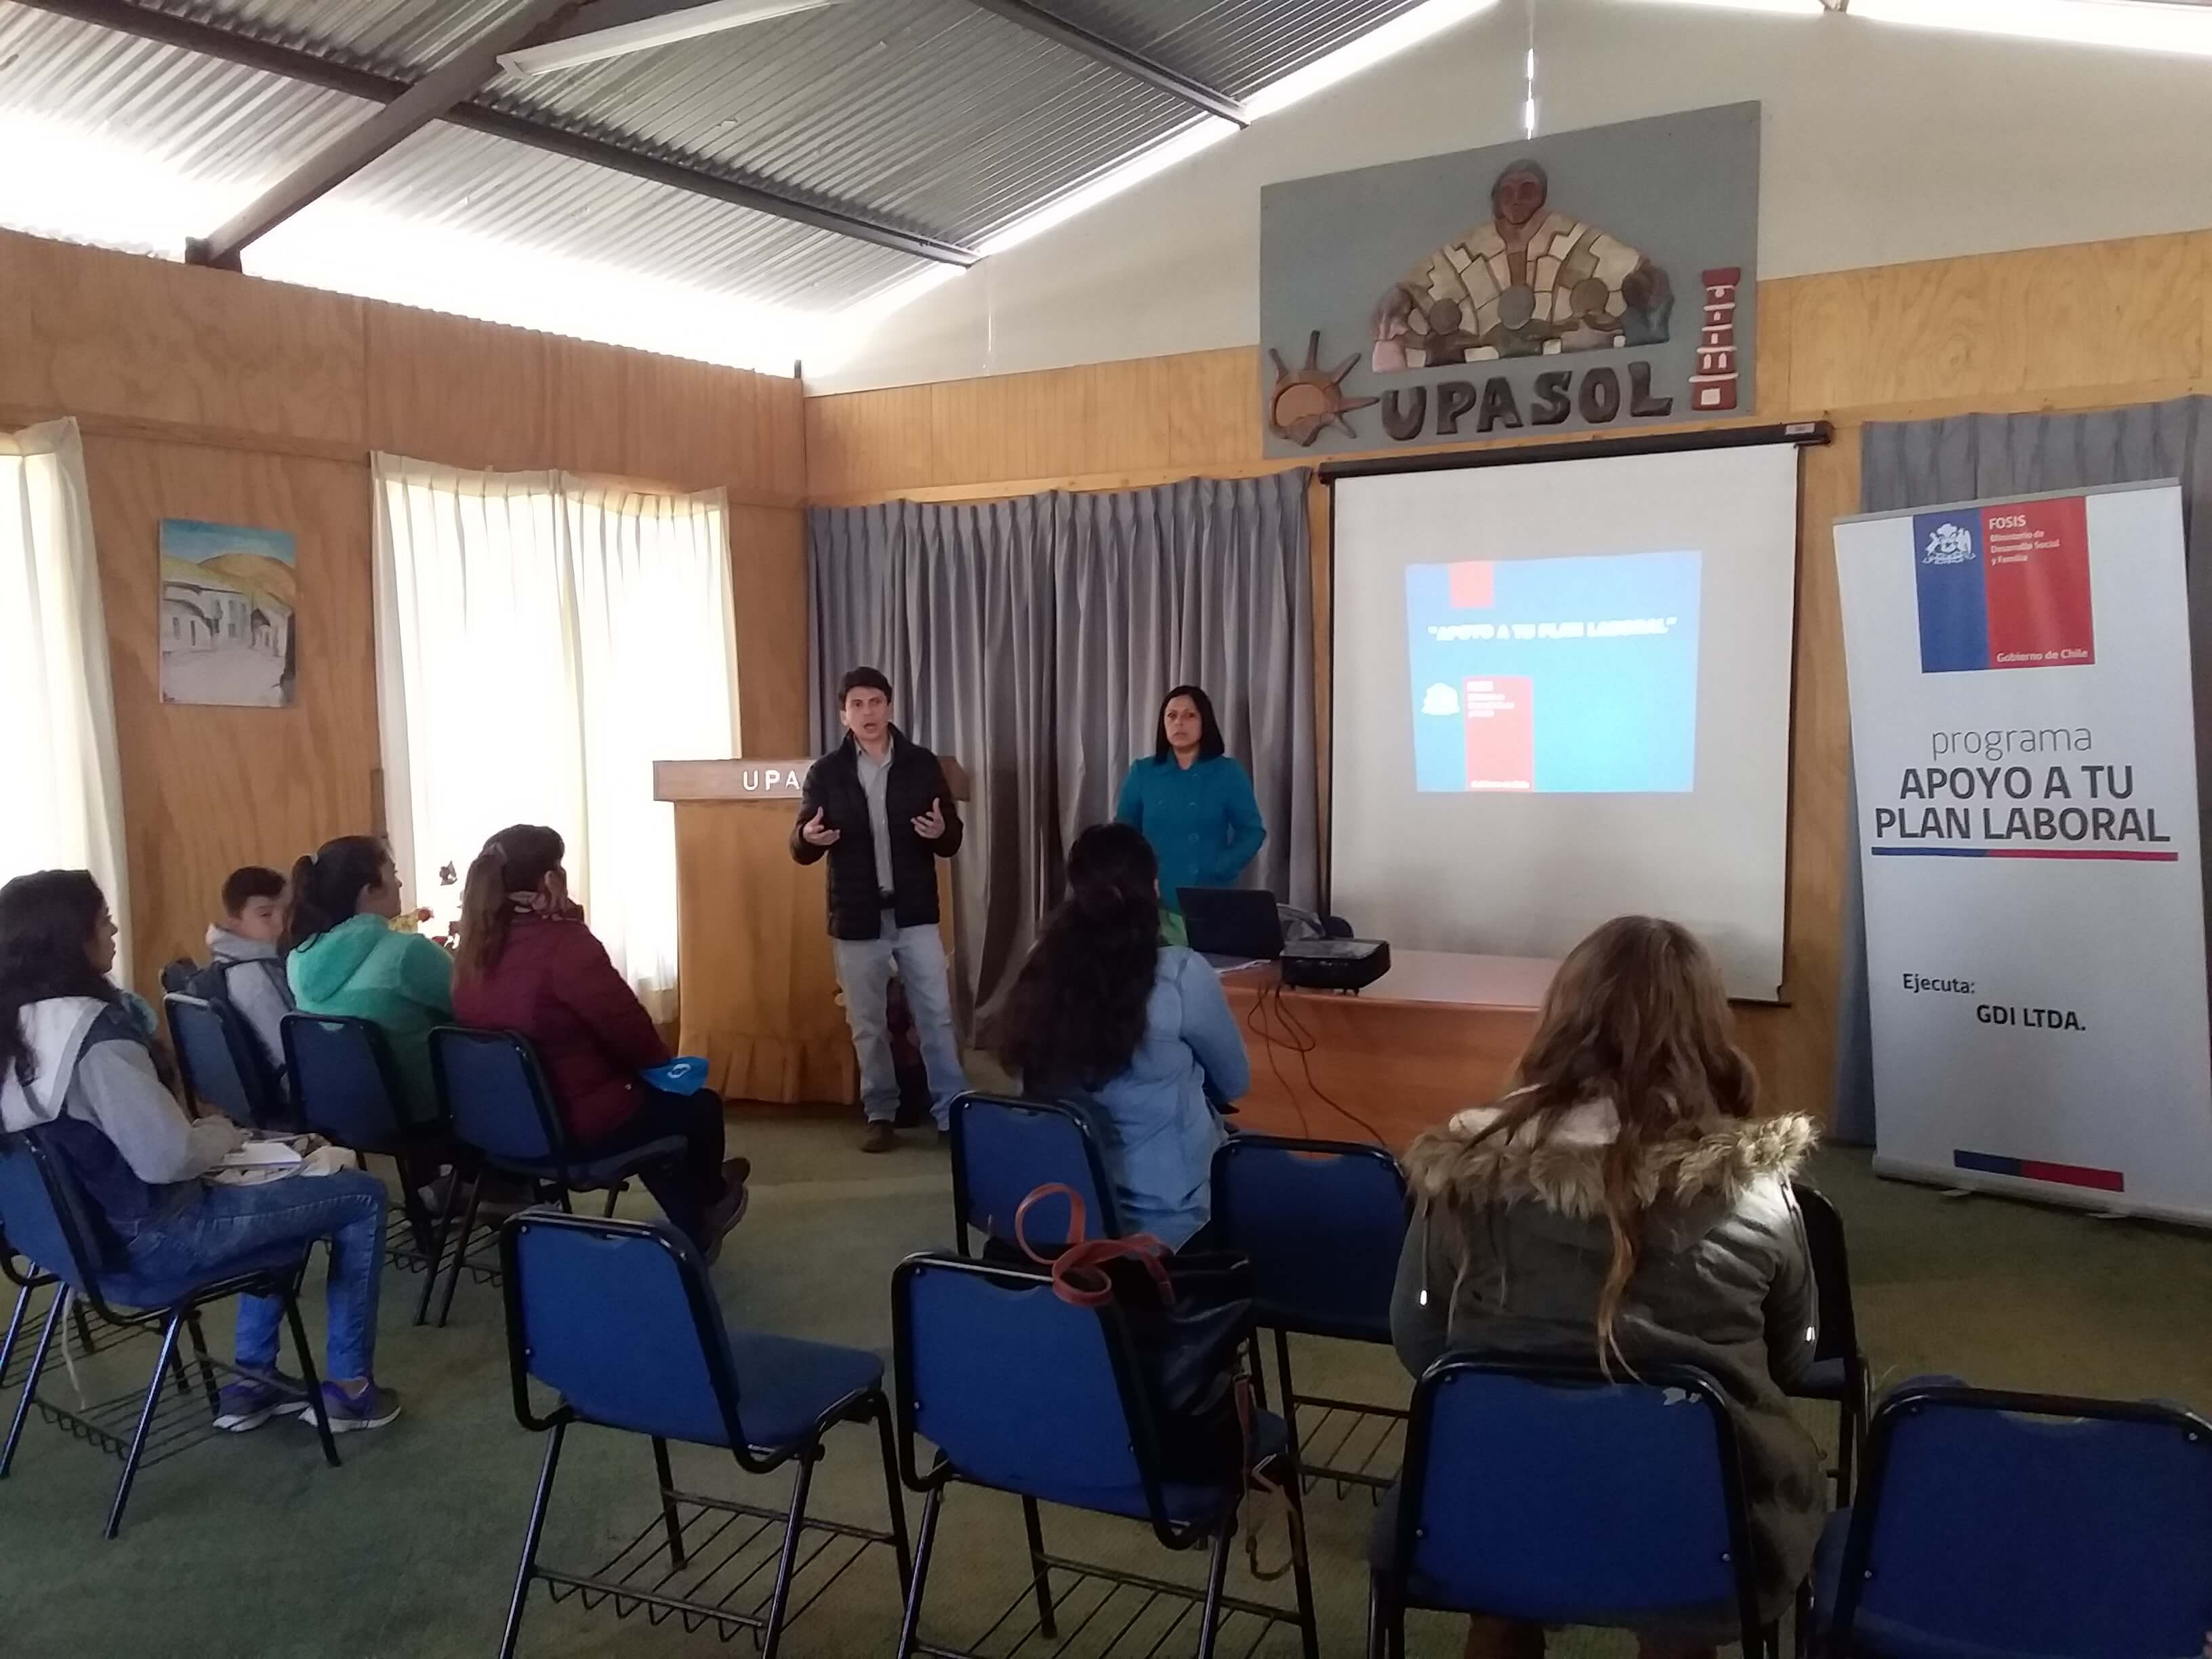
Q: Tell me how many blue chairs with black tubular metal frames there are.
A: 12